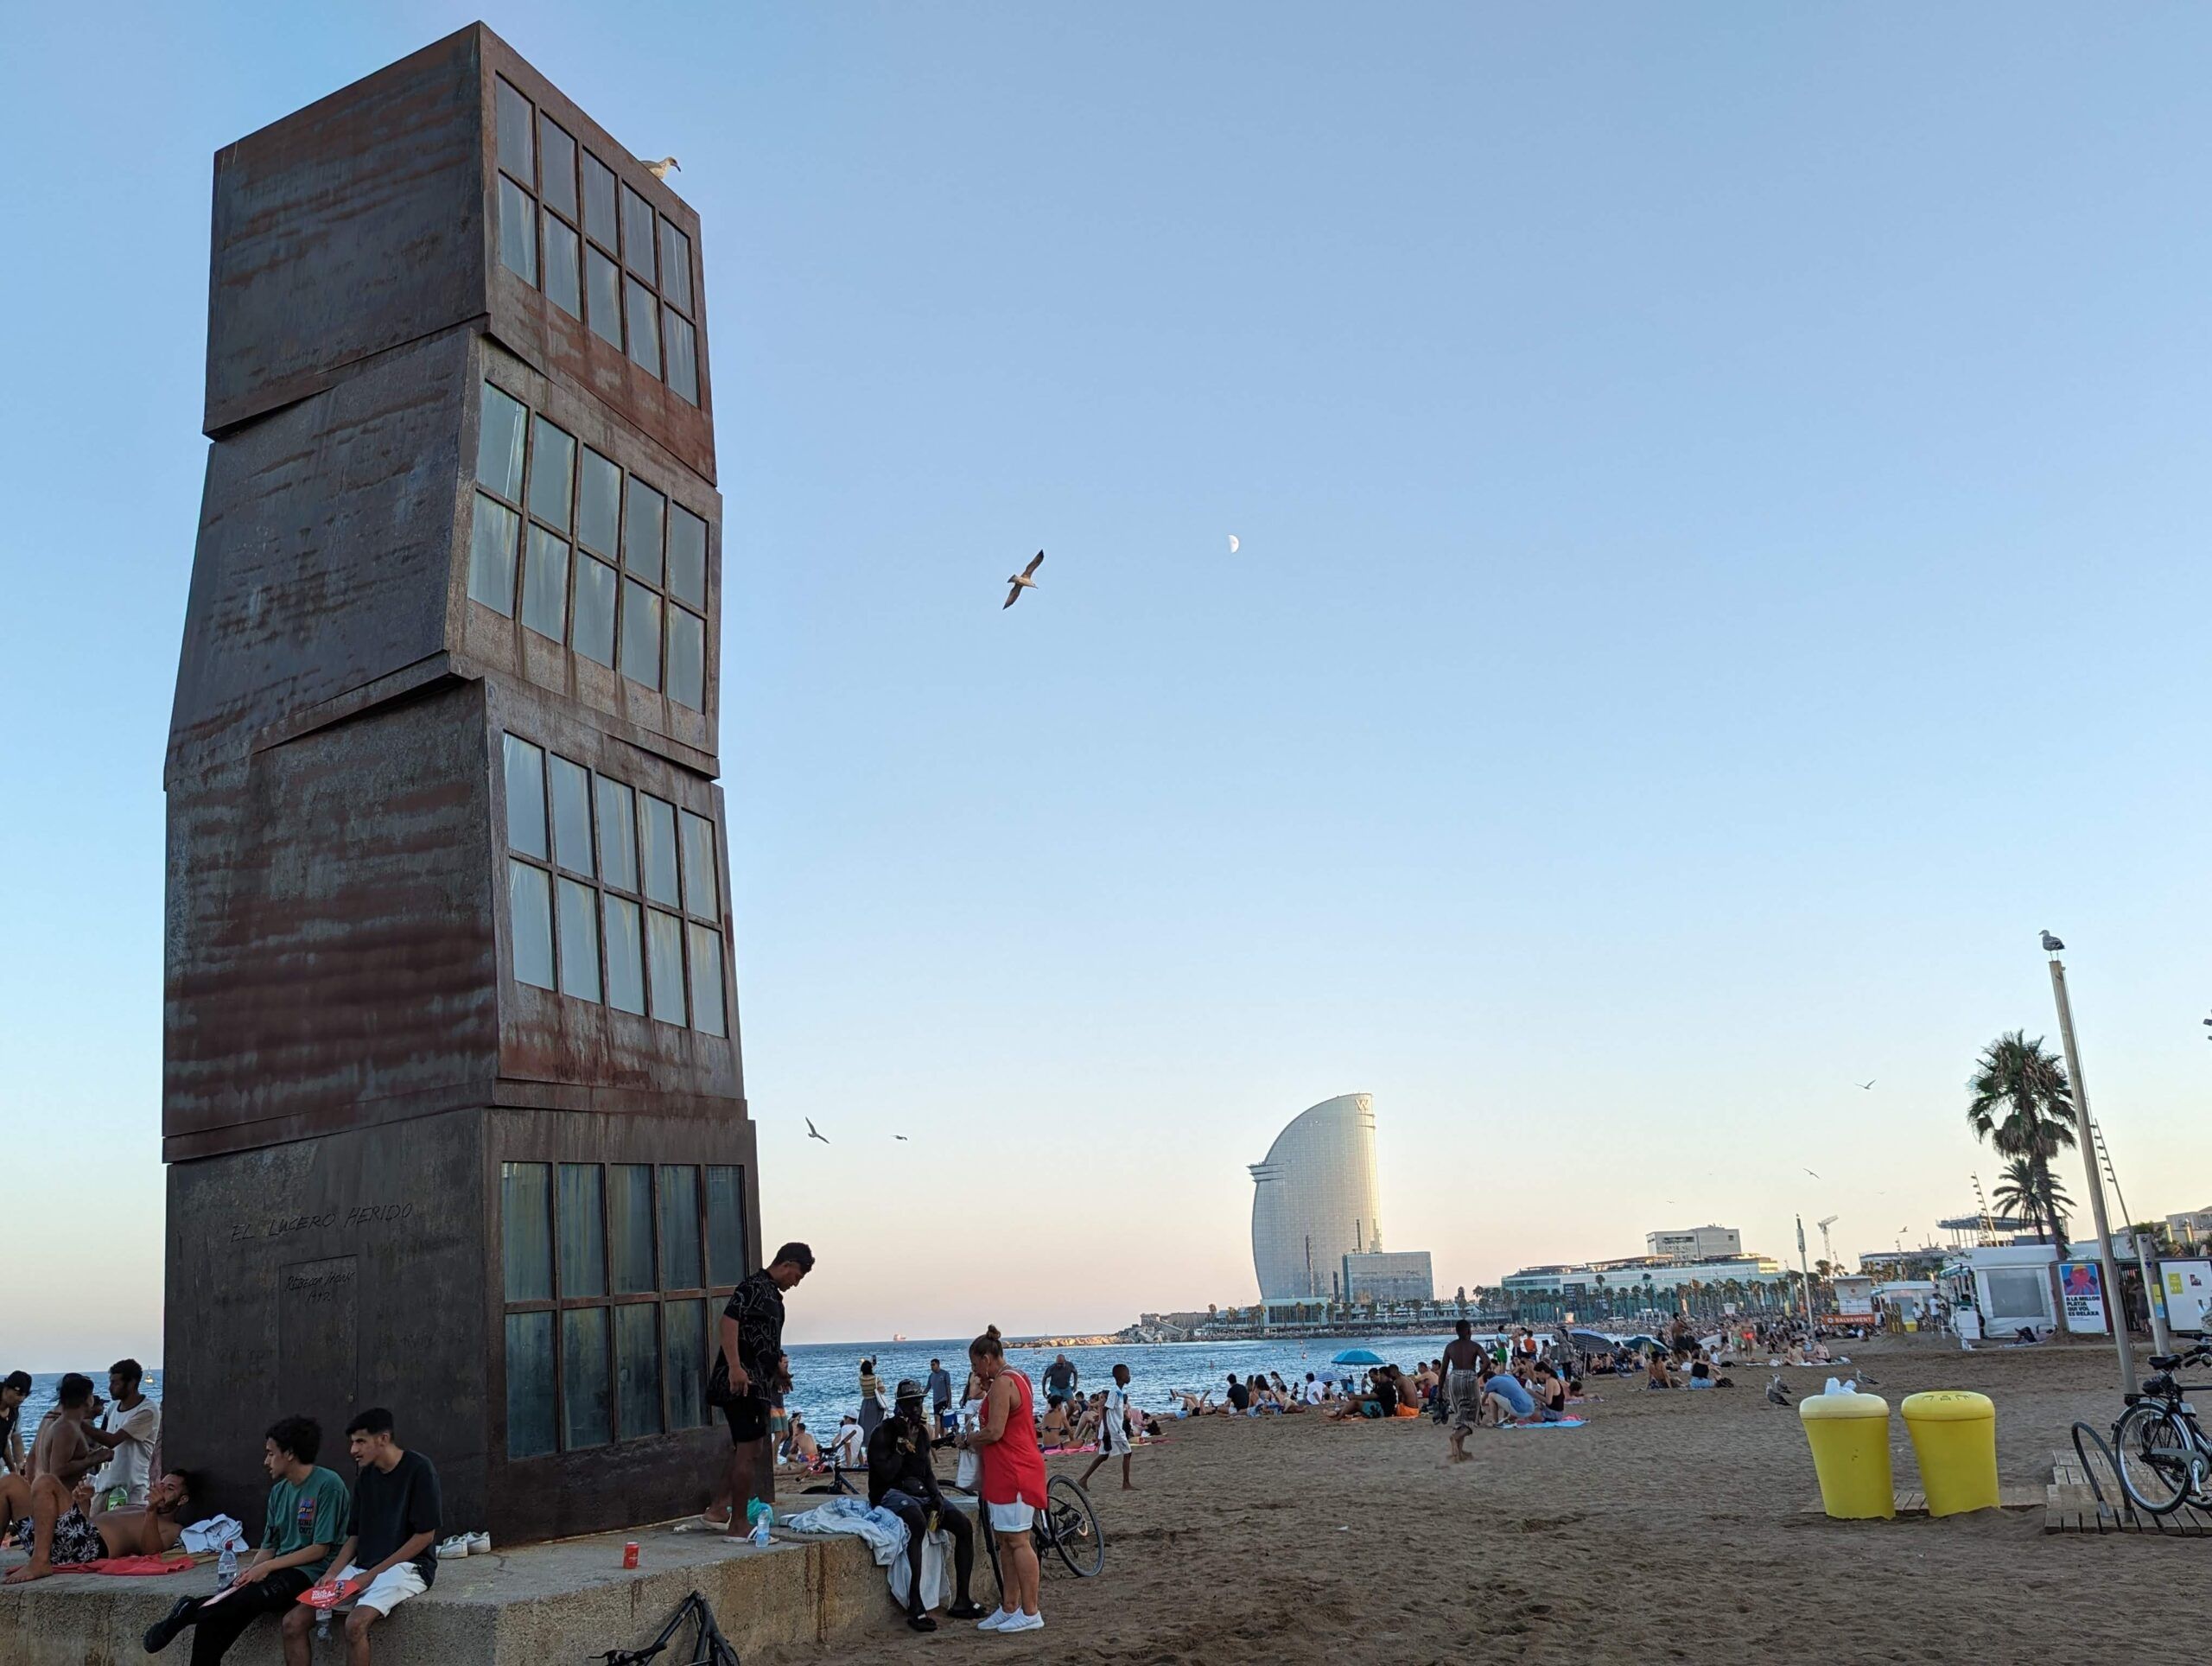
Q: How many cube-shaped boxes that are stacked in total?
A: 4